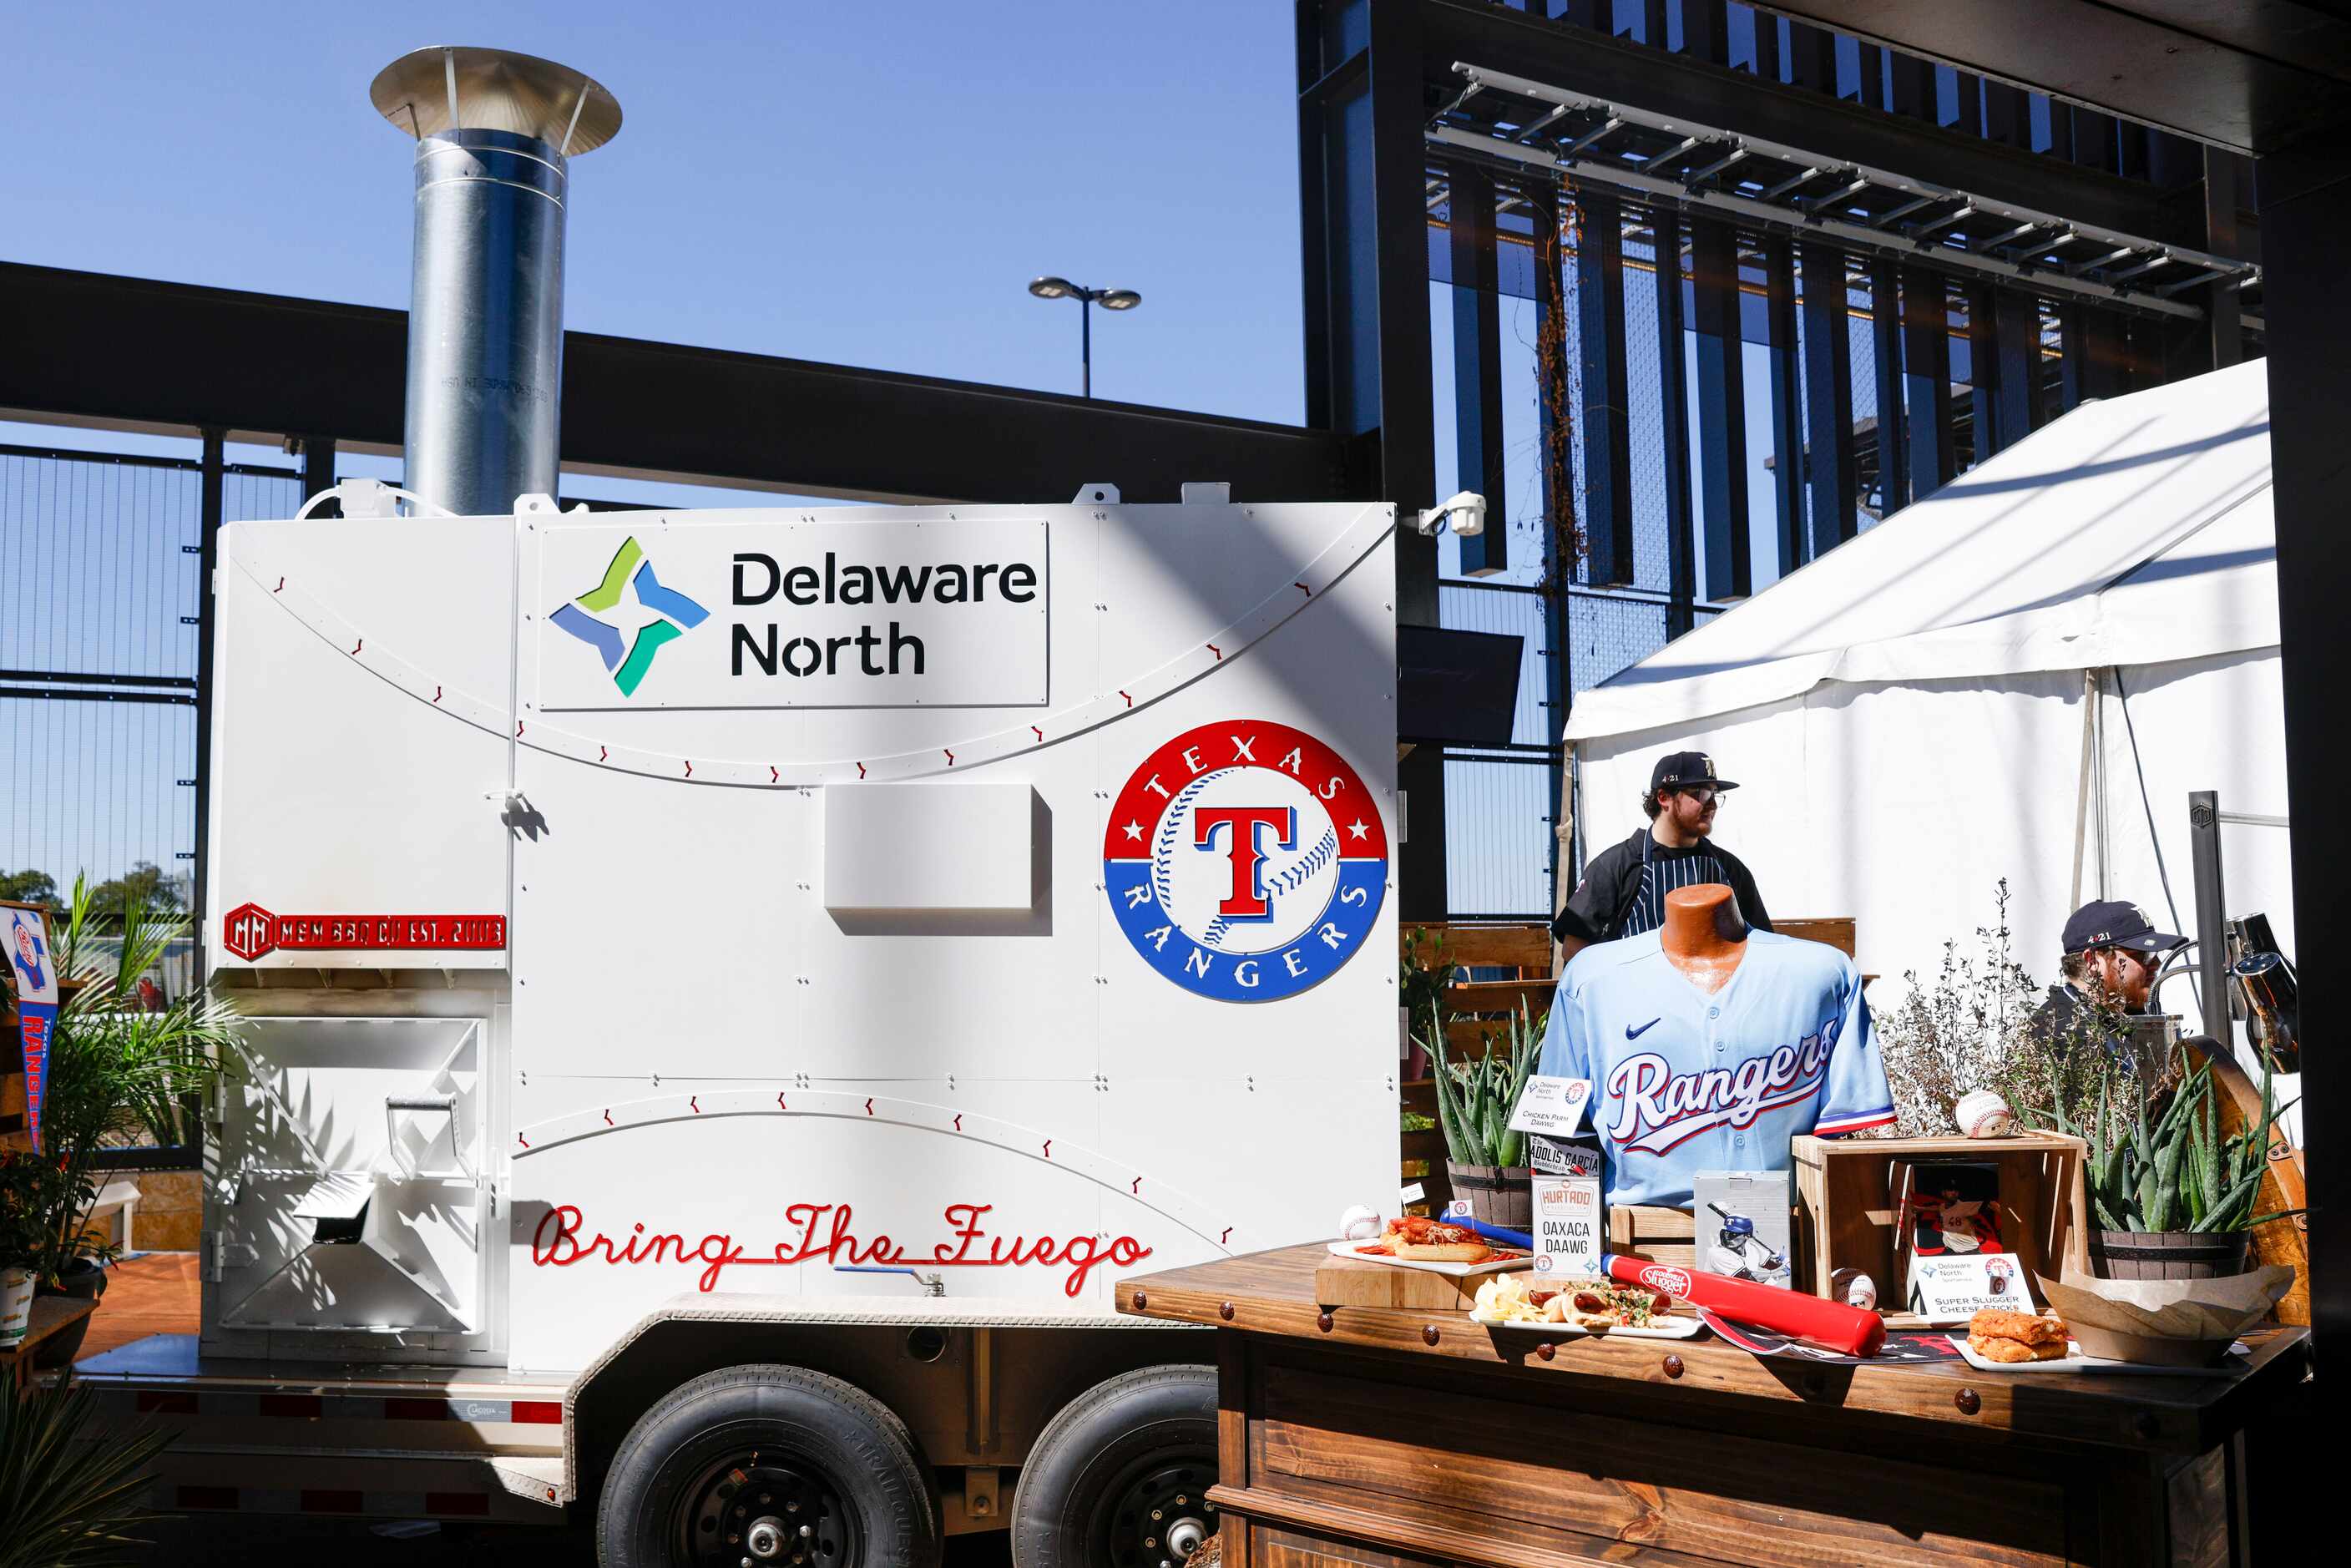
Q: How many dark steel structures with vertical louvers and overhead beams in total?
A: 1